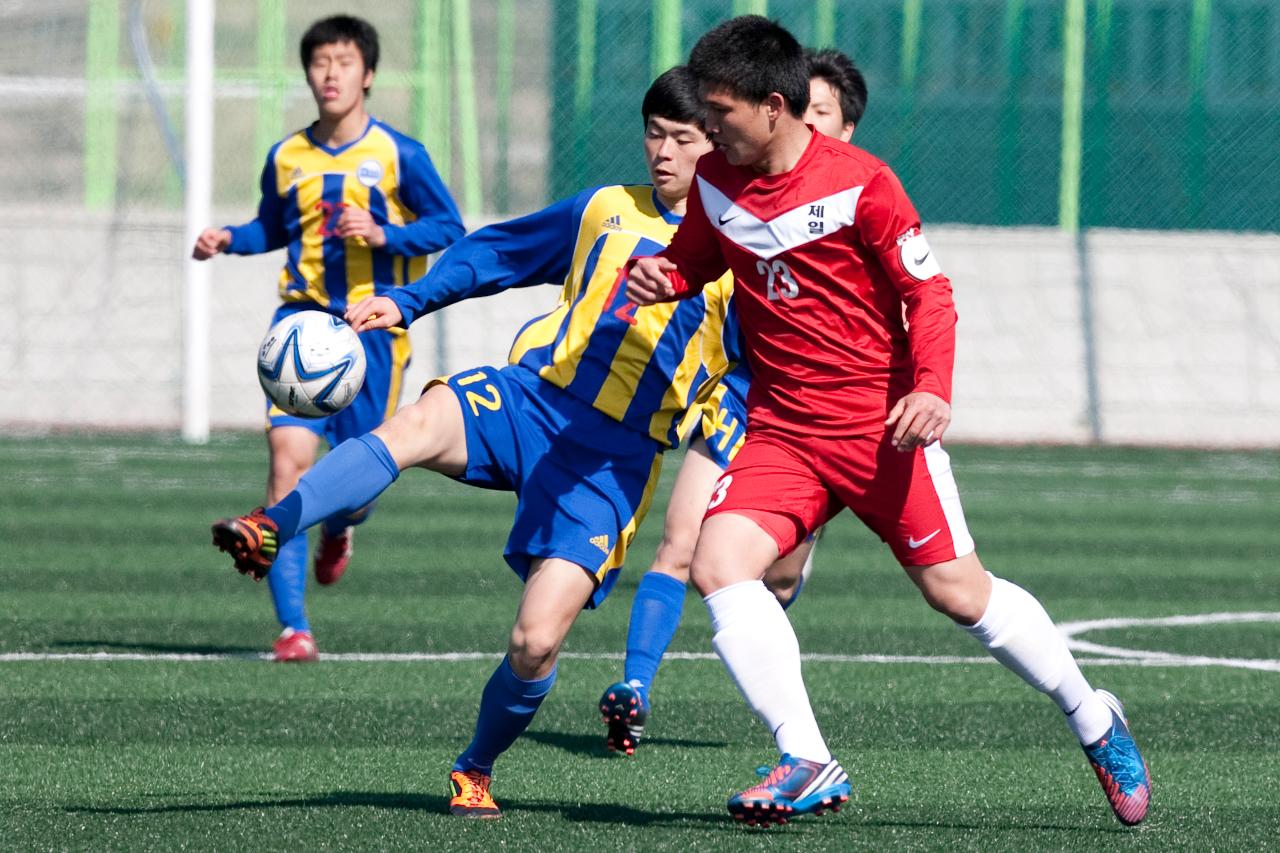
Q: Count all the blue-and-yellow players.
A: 3